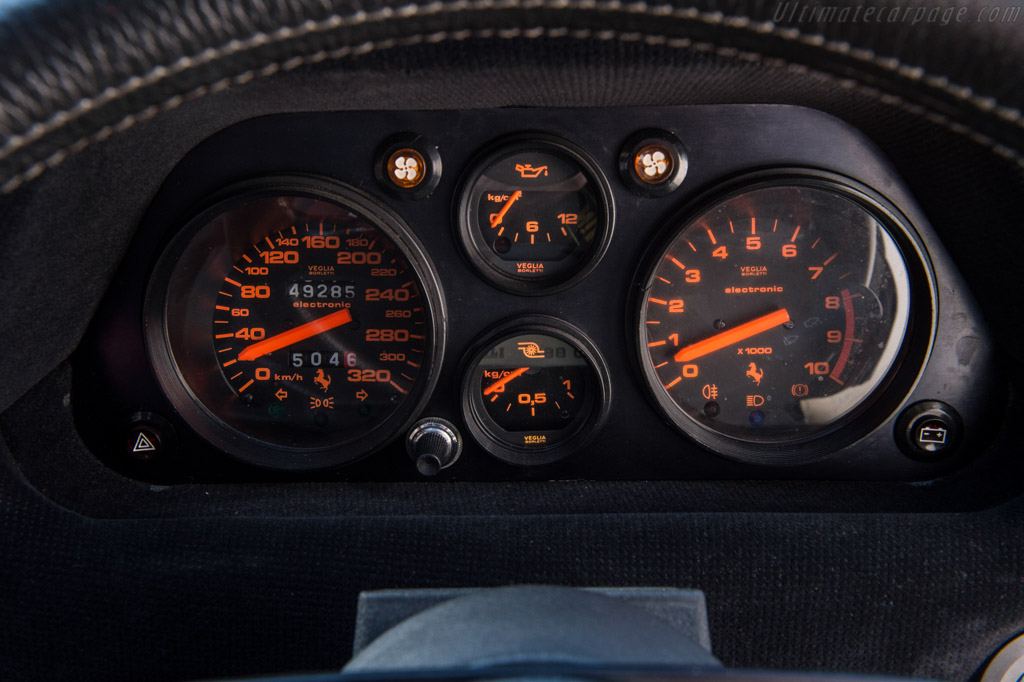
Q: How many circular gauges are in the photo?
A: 4